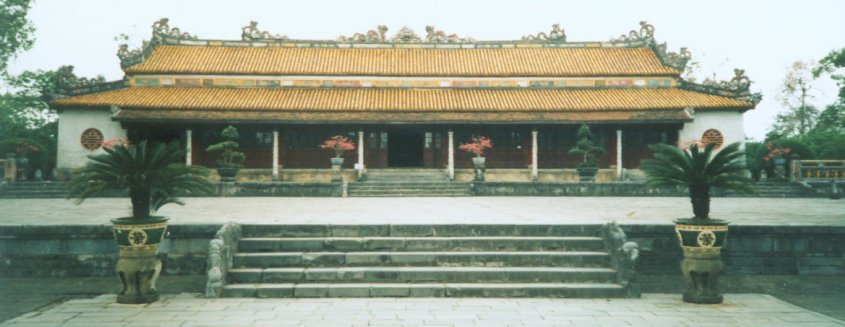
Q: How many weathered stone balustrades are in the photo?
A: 2